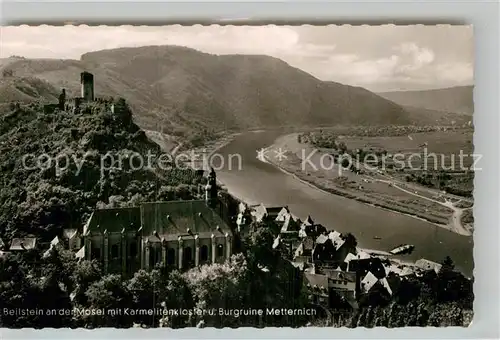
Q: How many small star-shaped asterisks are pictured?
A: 2